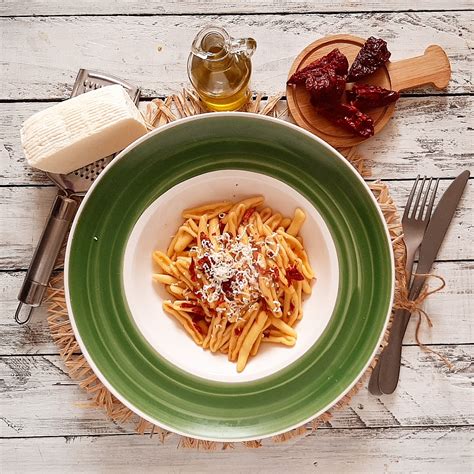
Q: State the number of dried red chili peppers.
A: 5